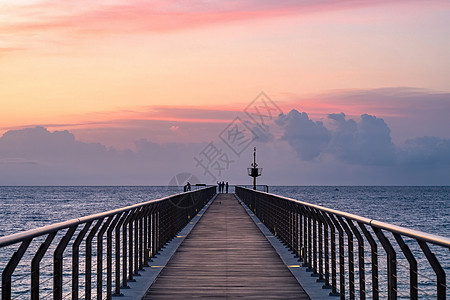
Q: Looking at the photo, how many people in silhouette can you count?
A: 4